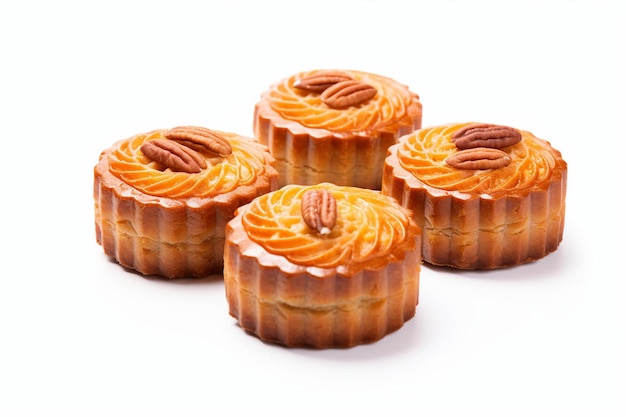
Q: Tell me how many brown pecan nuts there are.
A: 7